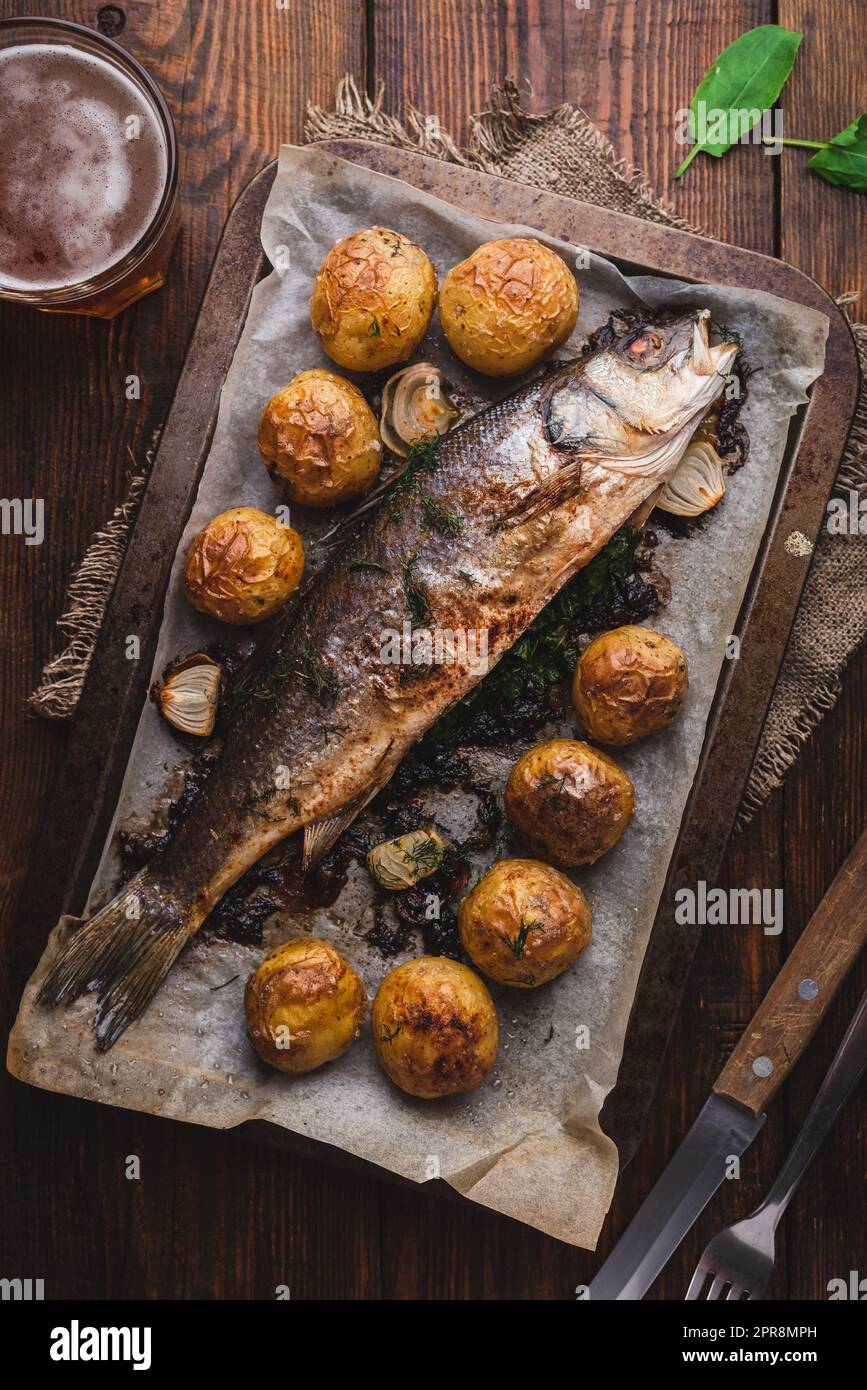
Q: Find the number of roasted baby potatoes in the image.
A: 9